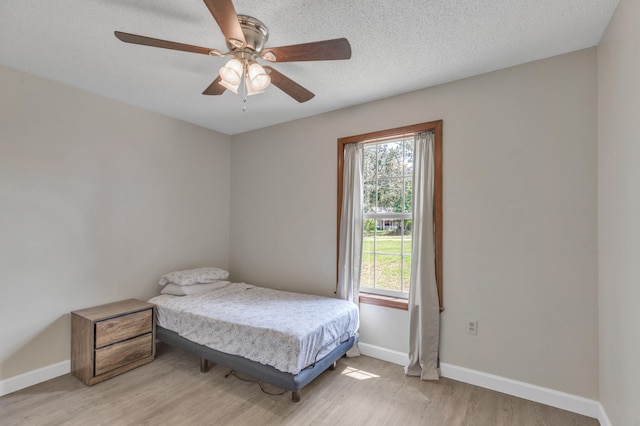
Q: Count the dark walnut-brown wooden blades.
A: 5